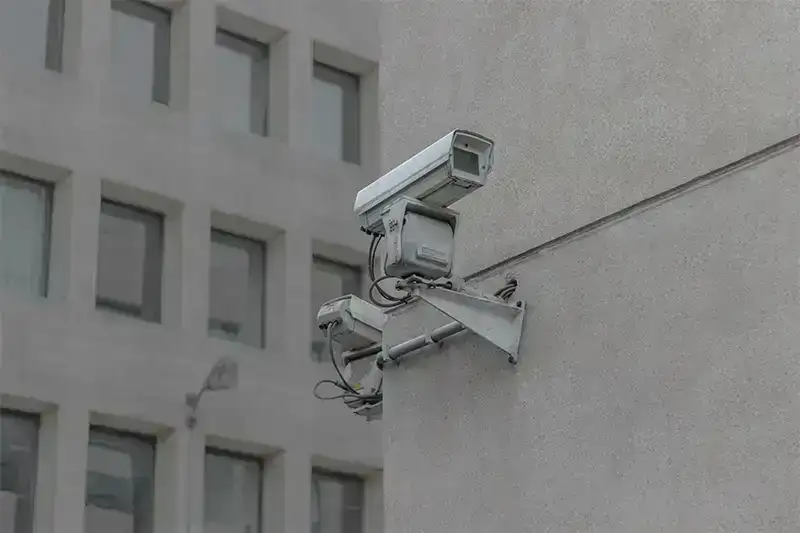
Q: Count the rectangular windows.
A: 12